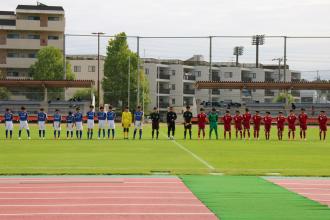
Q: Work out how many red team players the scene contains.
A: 10